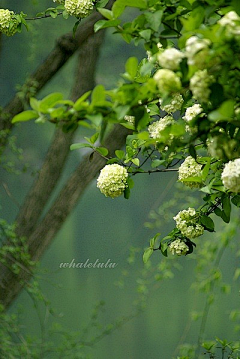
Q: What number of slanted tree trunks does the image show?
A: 3